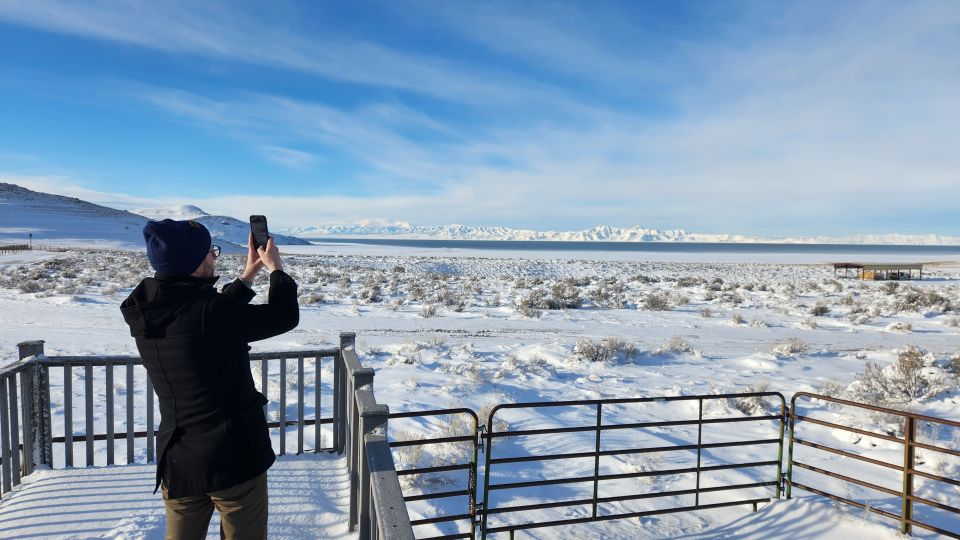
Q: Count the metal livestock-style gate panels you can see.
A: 3